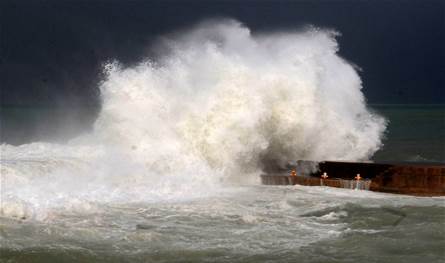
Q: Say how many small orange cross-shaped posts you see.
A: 3